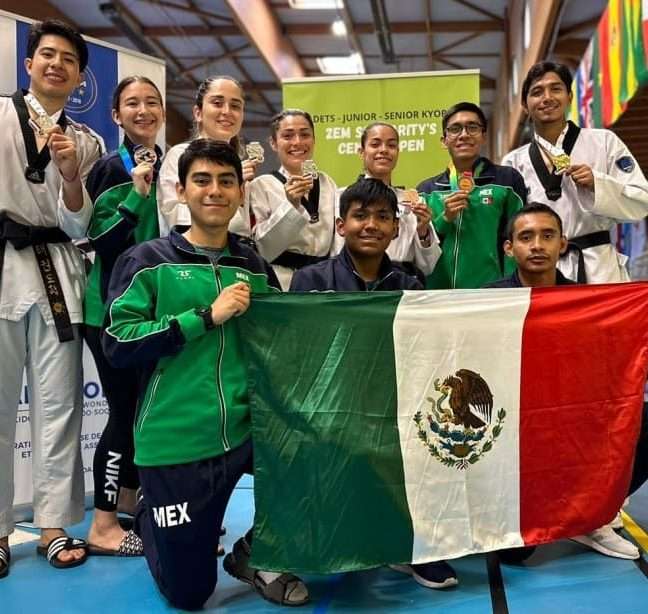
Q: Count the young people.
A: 10